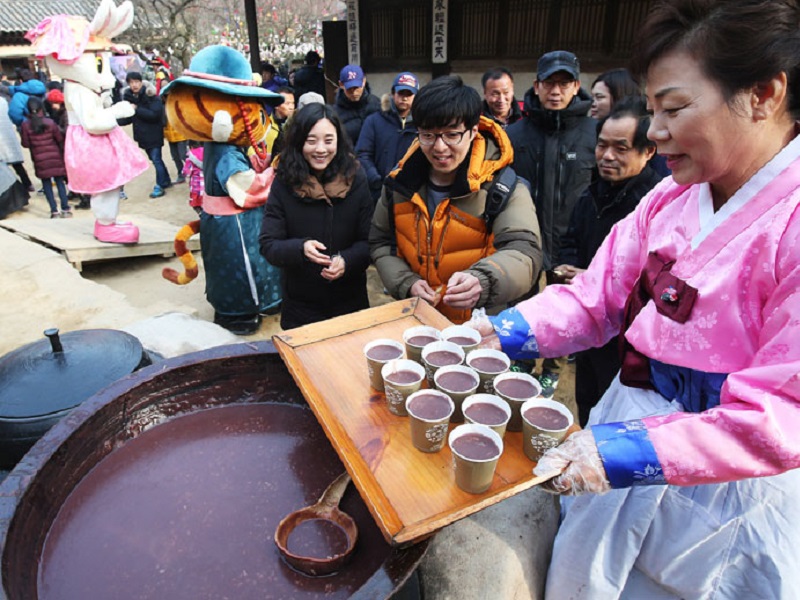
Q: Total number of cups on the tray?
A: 12